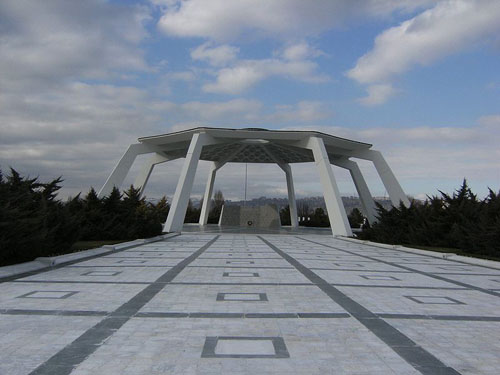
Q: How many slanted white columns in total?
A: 8